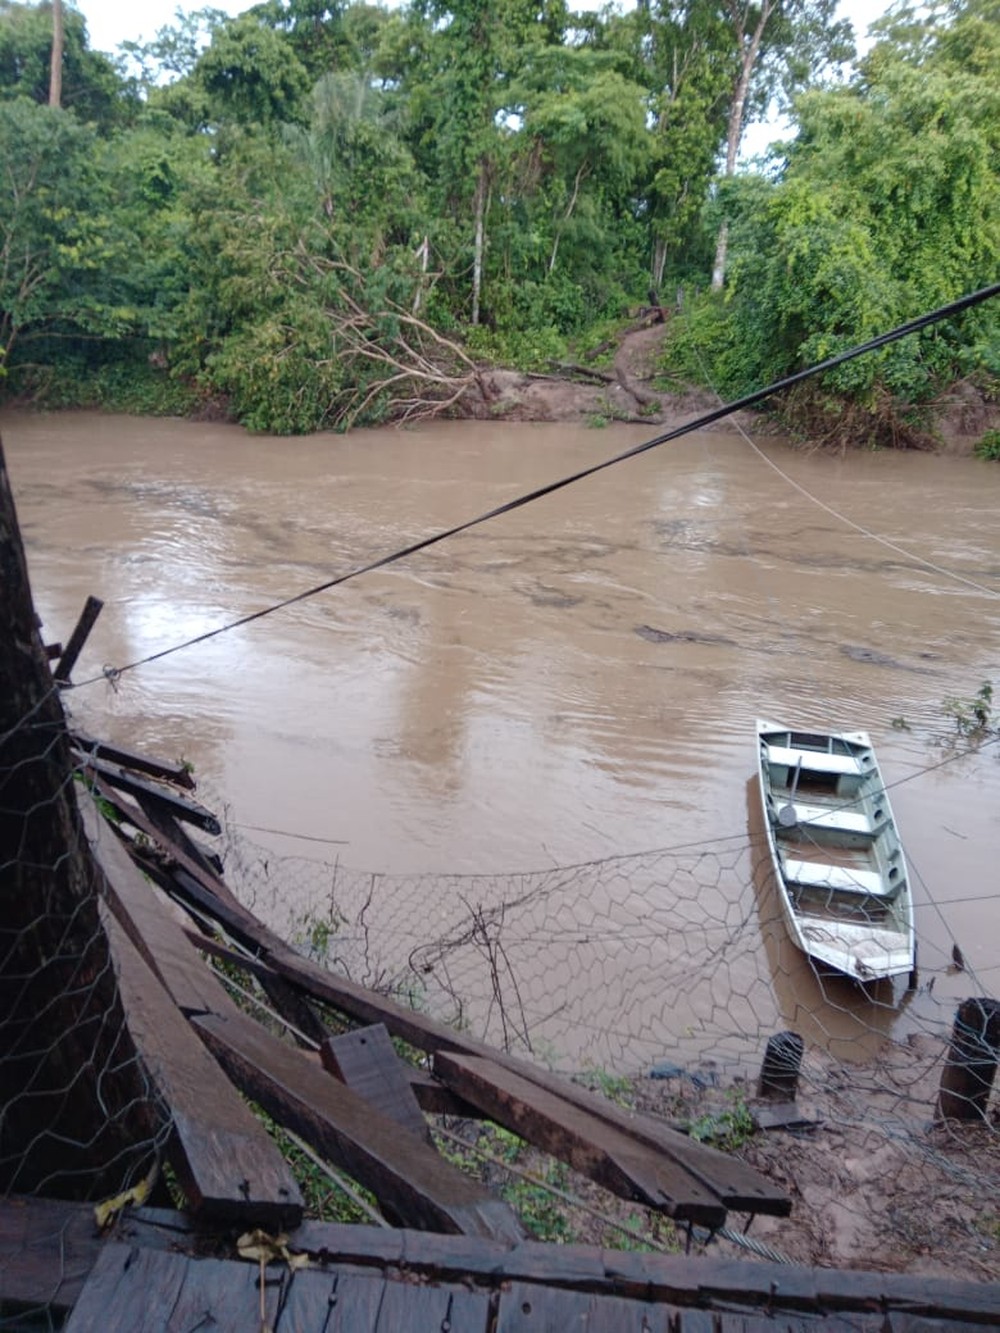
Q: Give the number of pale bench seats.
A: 3